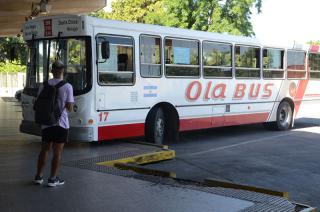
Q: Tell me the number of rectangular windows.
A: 8